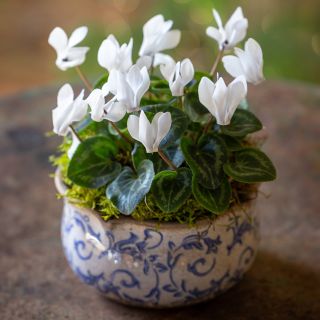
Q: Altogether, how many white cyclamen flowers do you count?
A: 11